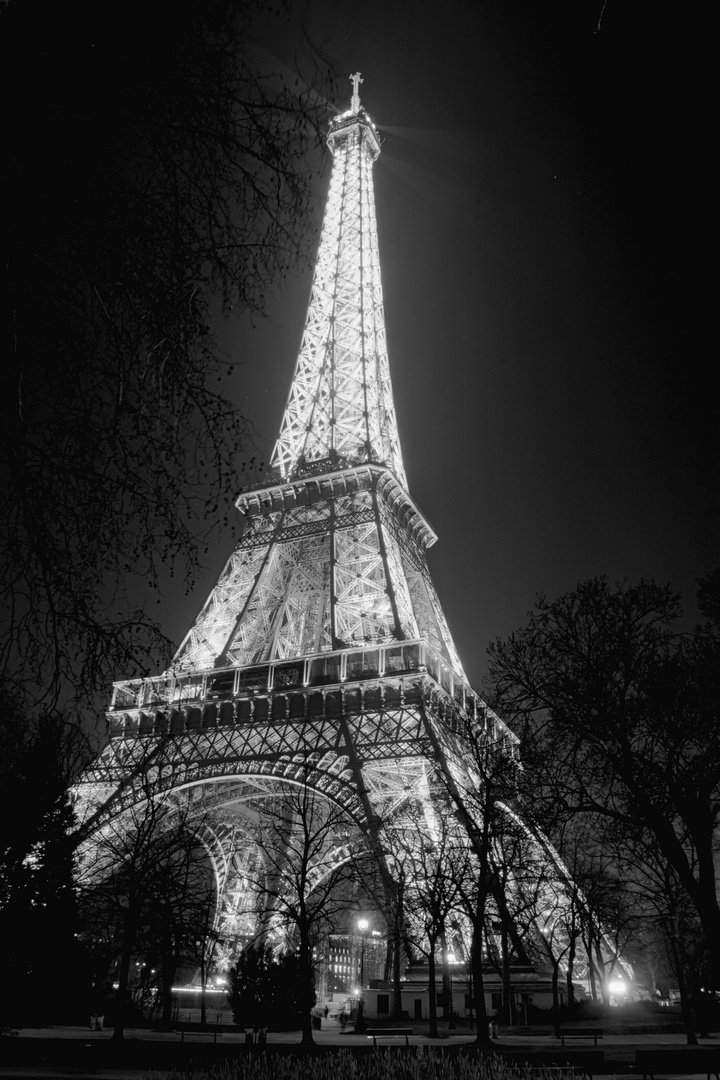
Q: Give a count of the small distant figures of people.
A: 2